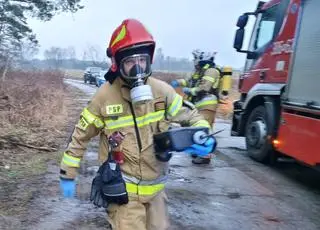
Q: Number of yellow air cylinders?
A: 1